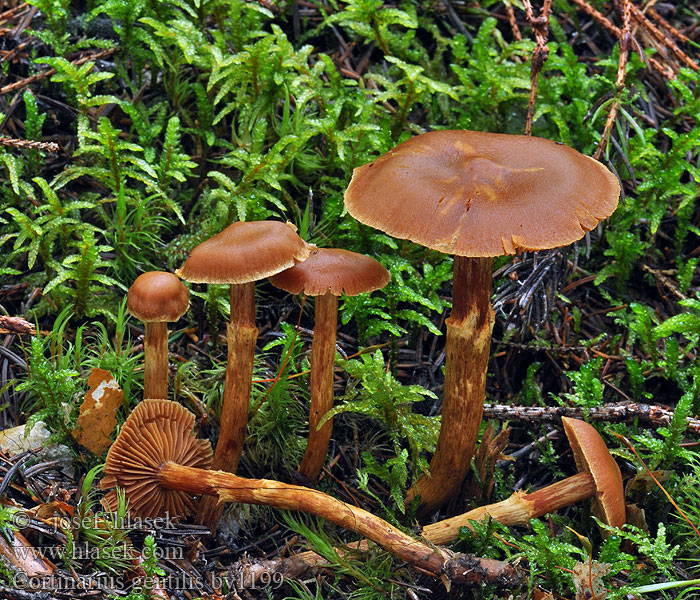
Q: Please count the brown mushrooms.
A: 6